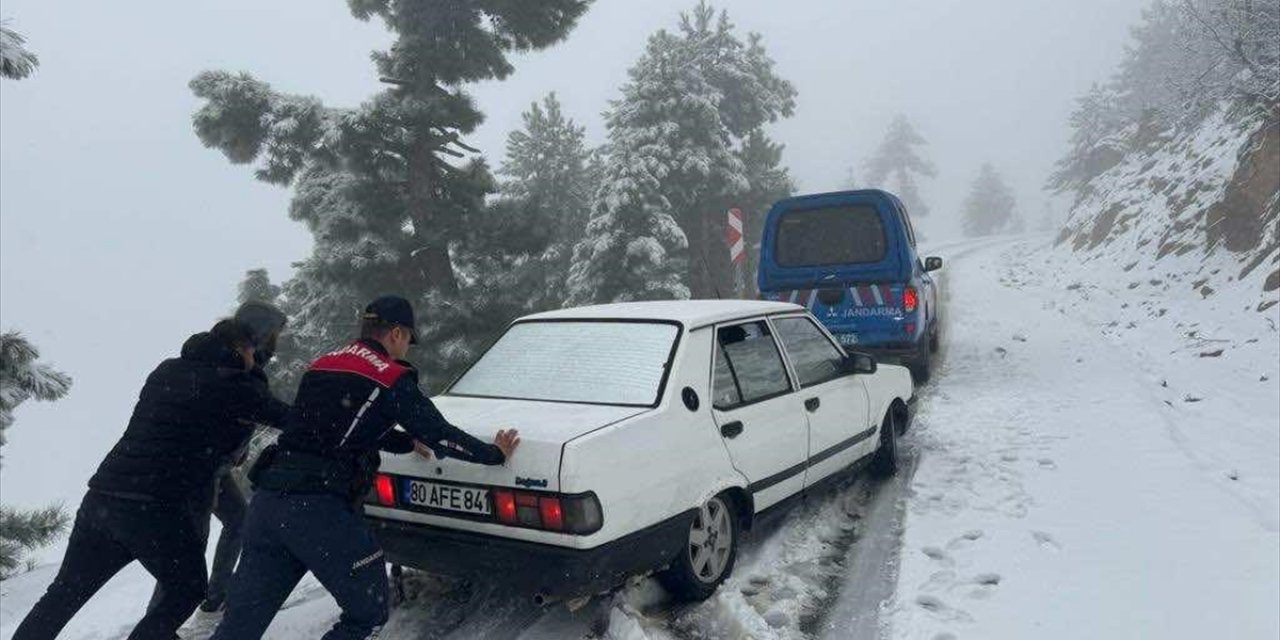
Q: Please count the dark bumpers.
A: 2